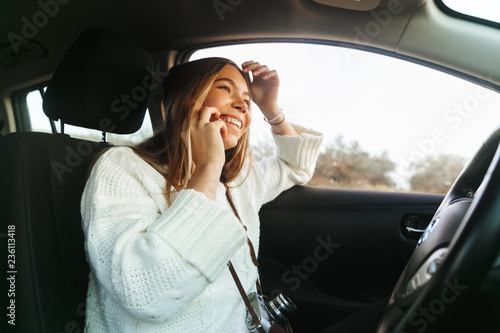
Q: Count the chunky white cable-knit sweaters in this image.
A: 1